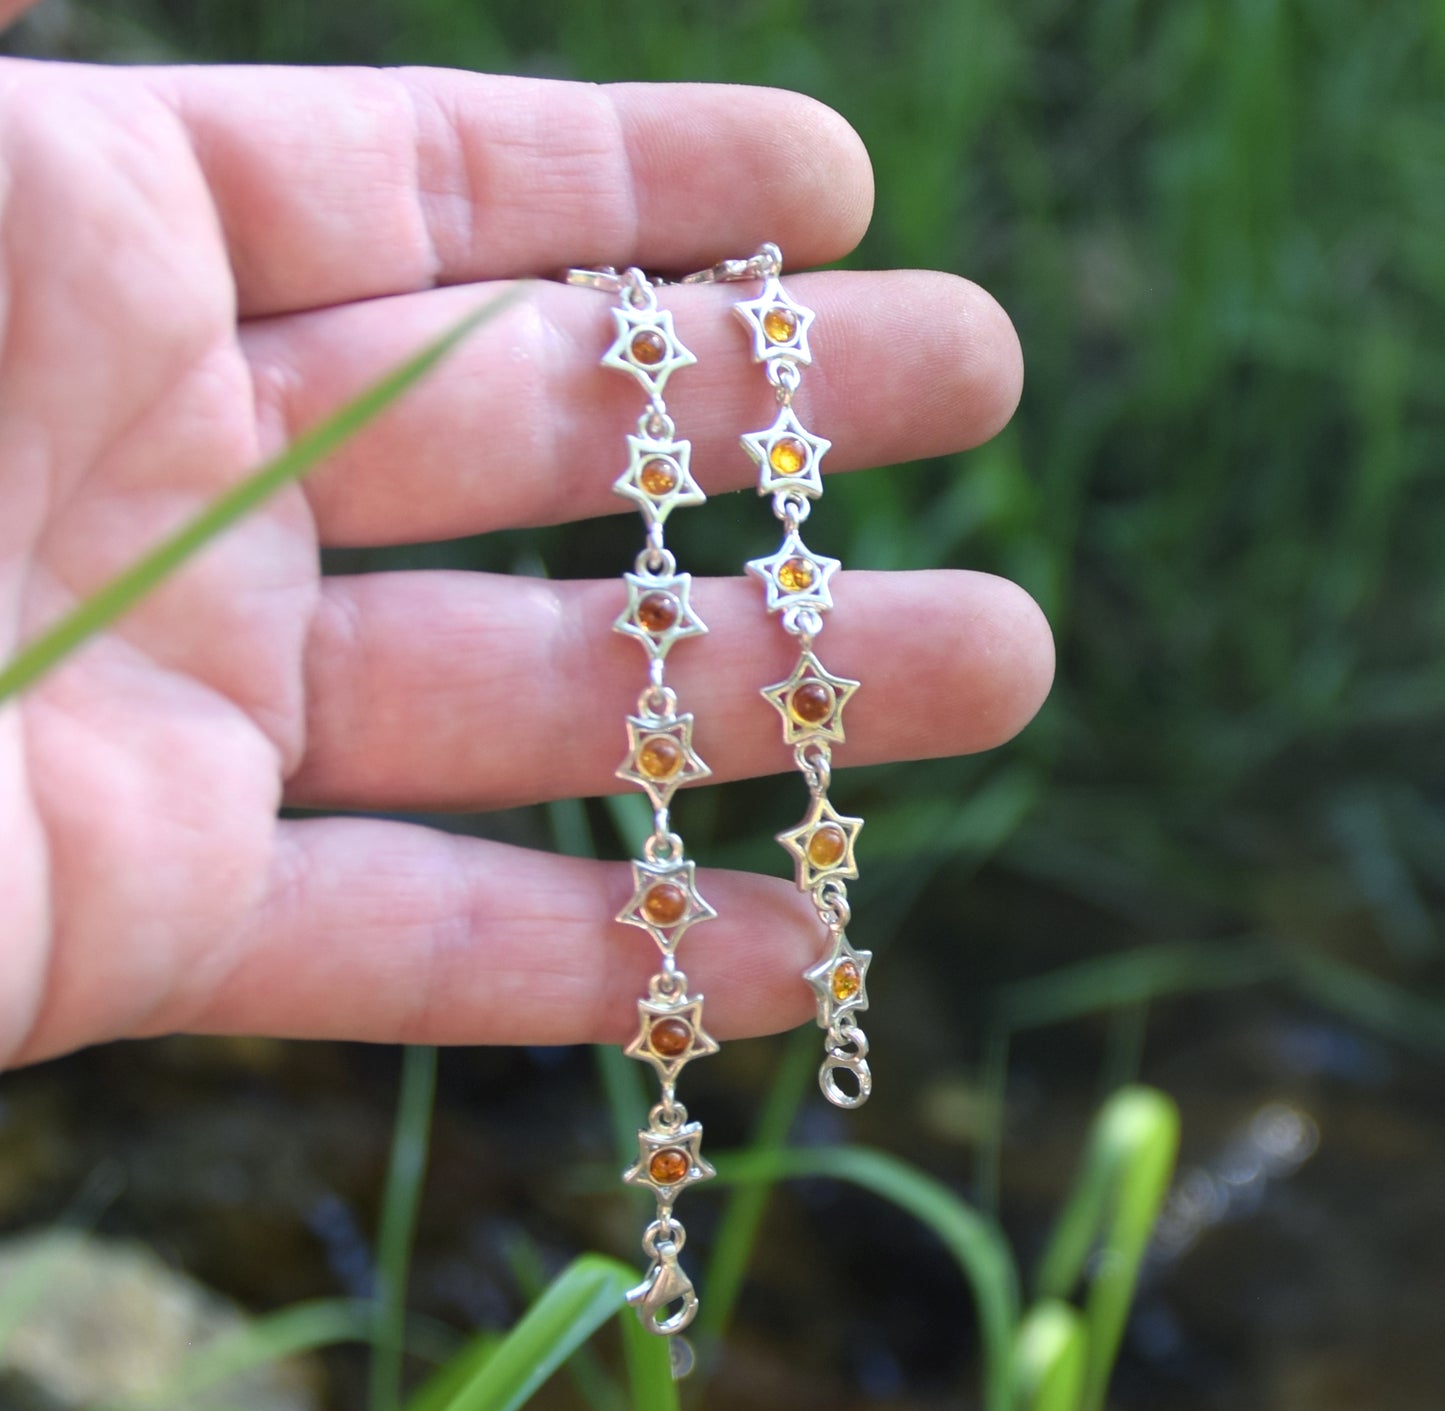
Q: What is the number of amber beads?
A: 13